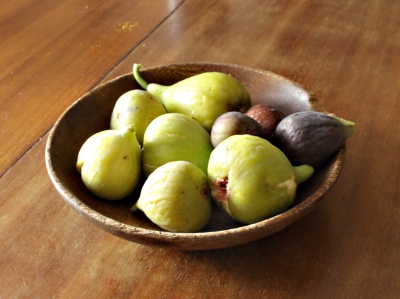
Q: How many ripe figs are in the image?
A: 3